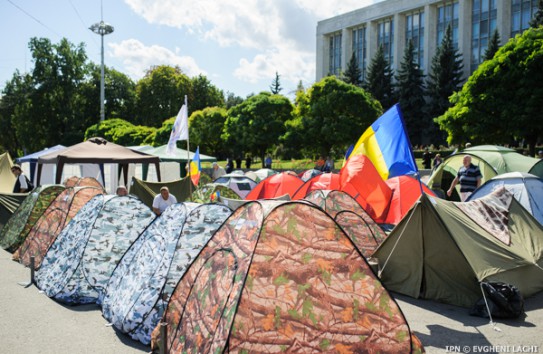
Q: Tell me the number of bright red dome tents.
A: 3